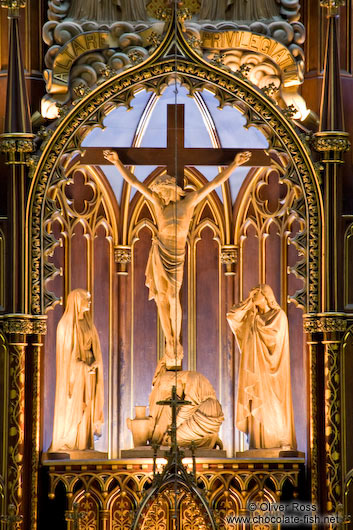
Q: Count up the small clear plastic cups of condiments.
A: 0